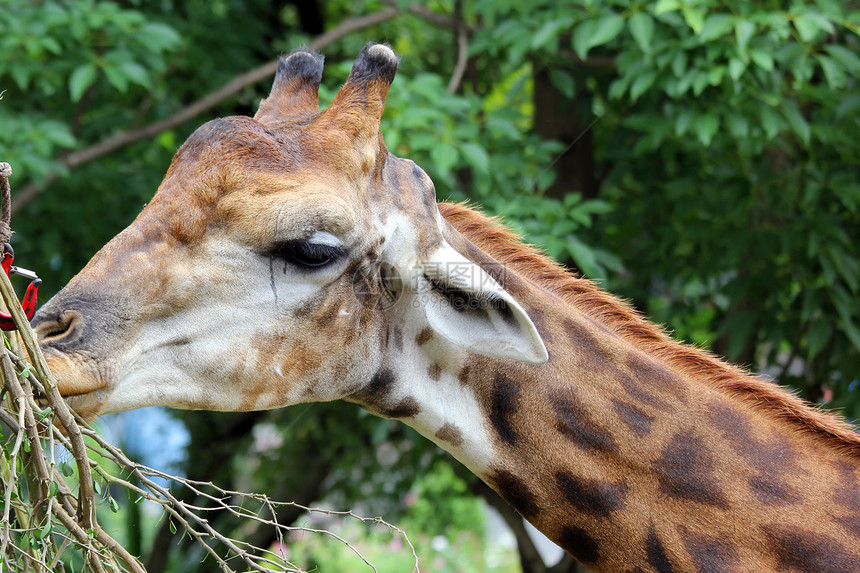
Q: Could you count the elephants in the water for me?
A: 0